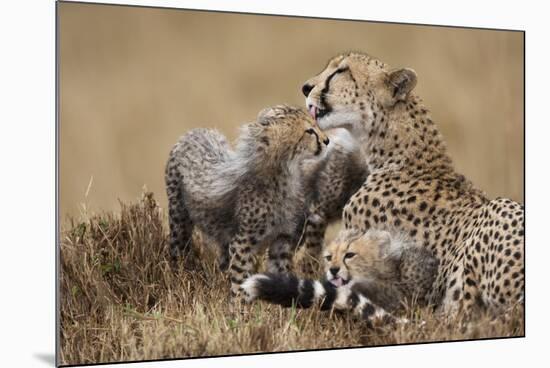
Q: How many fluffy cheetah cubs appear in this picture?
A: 3